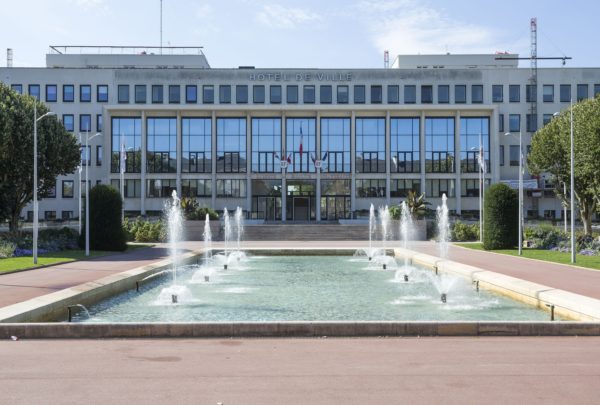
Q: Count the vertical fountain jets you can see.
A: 8